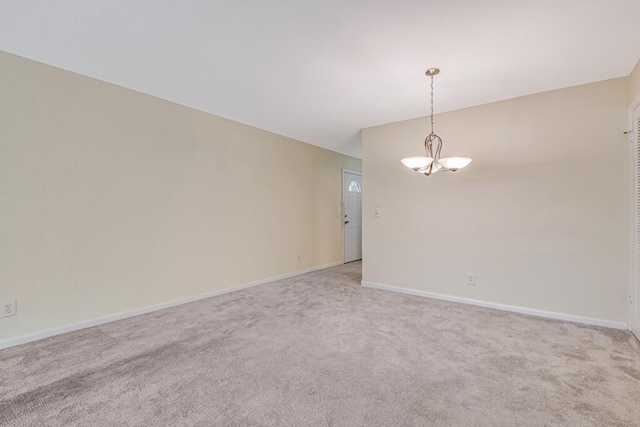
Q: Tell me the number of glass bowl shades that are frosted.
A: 3